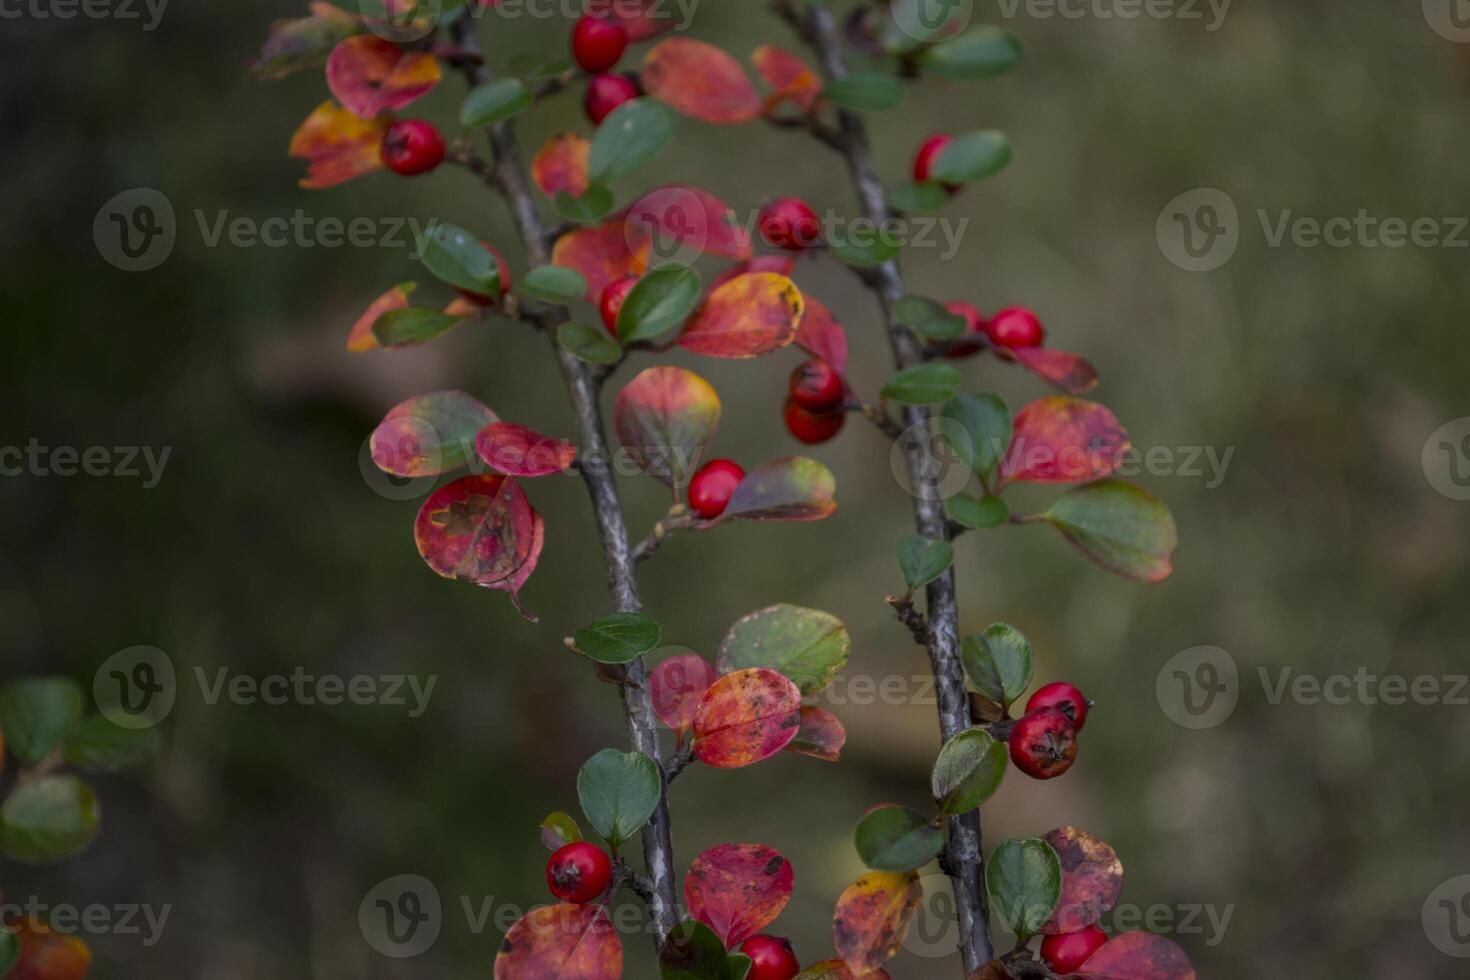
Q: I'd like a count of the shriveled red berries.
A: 1